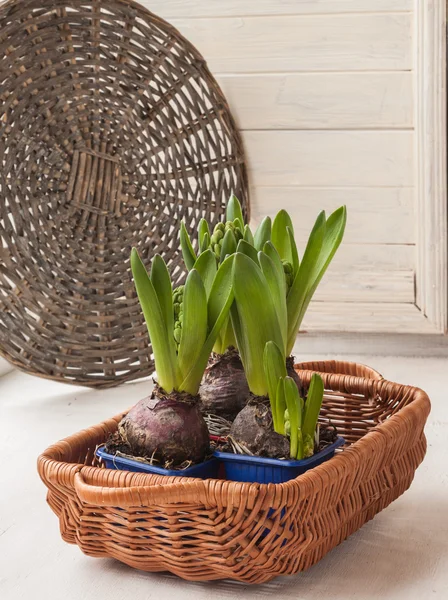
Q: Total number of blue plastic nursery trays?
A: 2